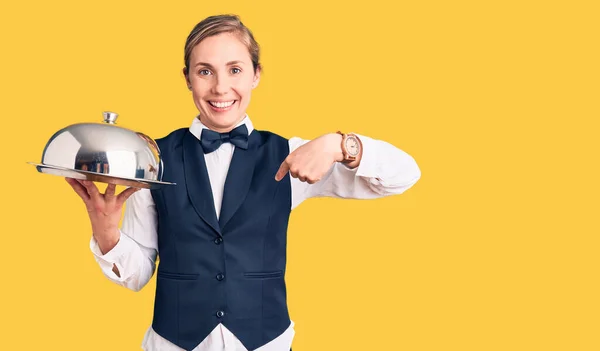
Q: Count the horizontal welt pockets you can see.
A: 2